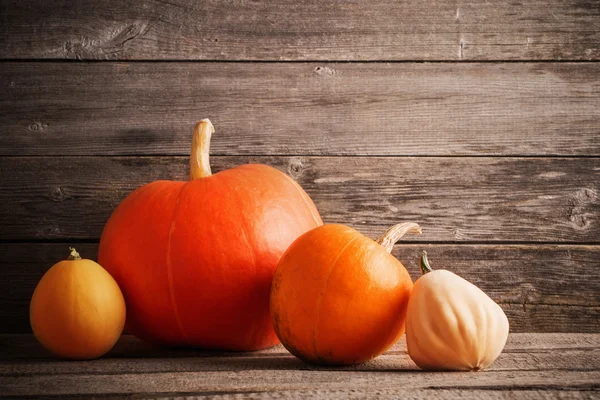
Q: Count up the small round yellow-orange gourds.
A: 1